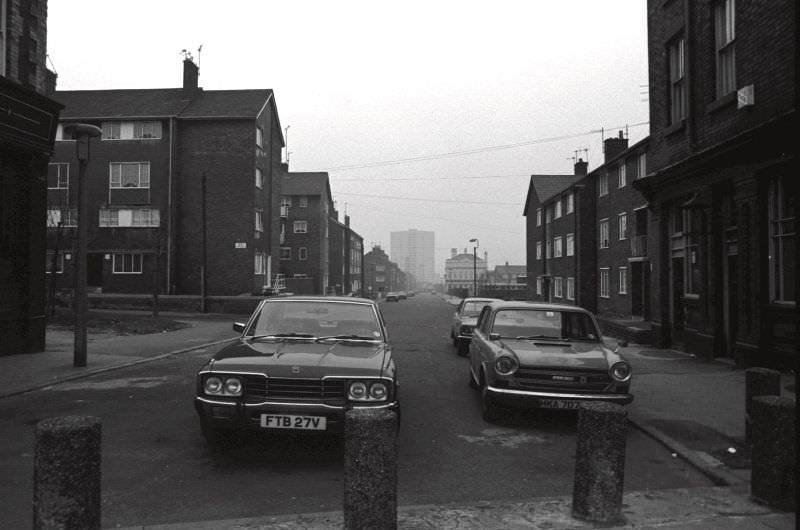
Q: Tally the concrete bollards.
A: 5